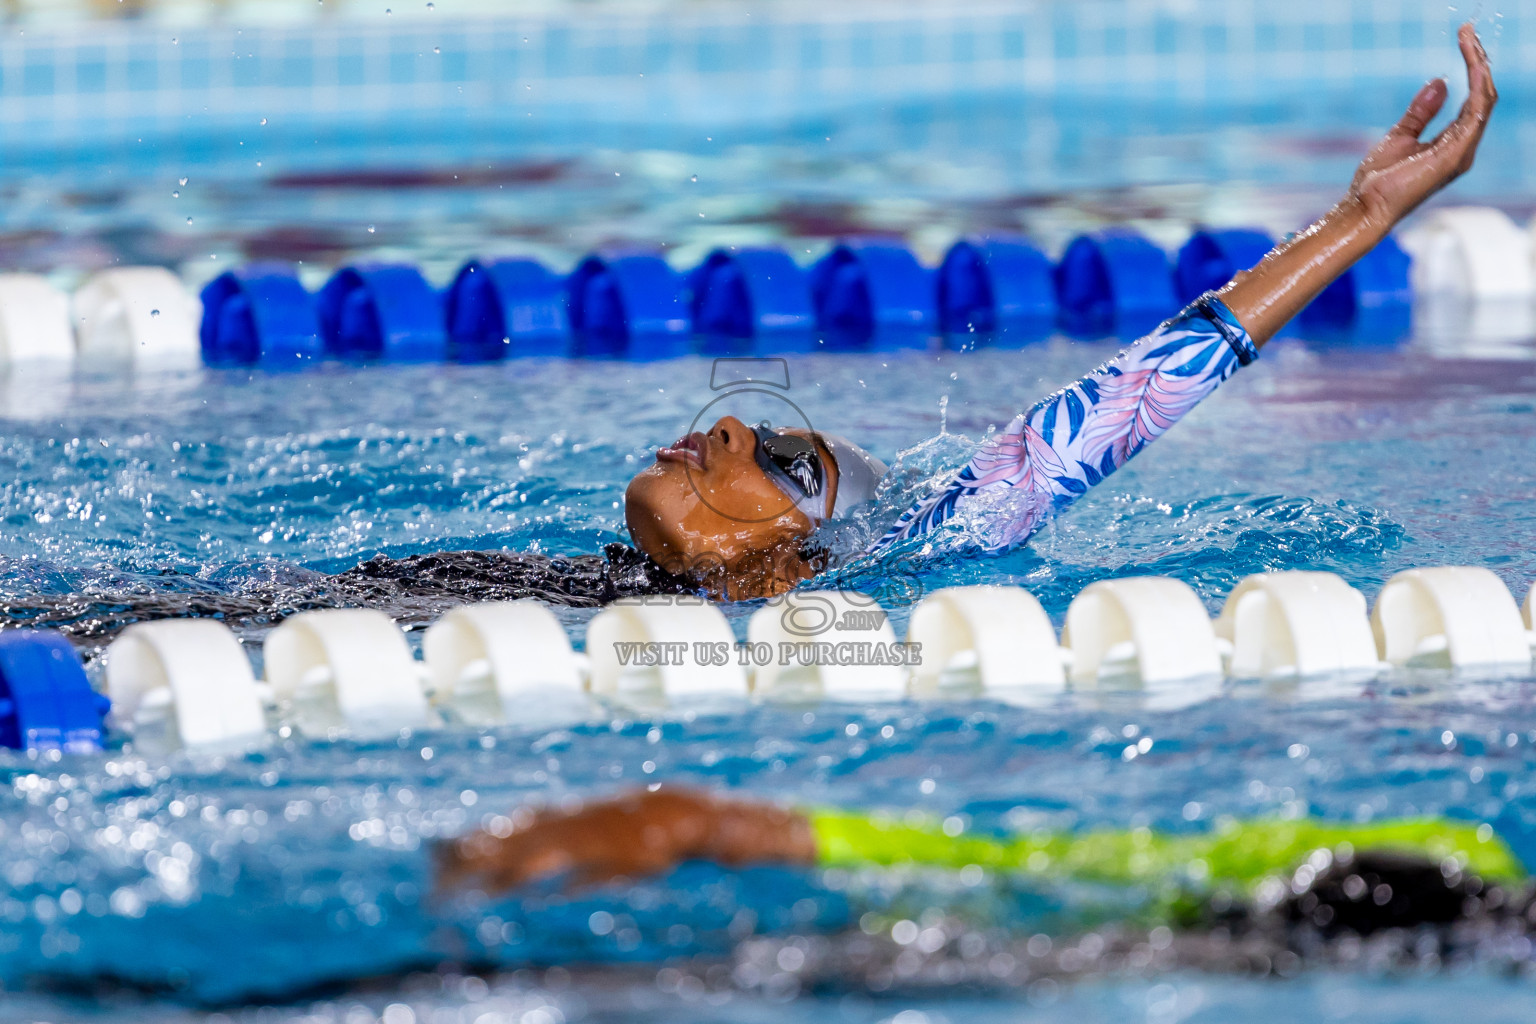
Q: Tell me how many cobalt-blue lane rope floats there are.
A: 11